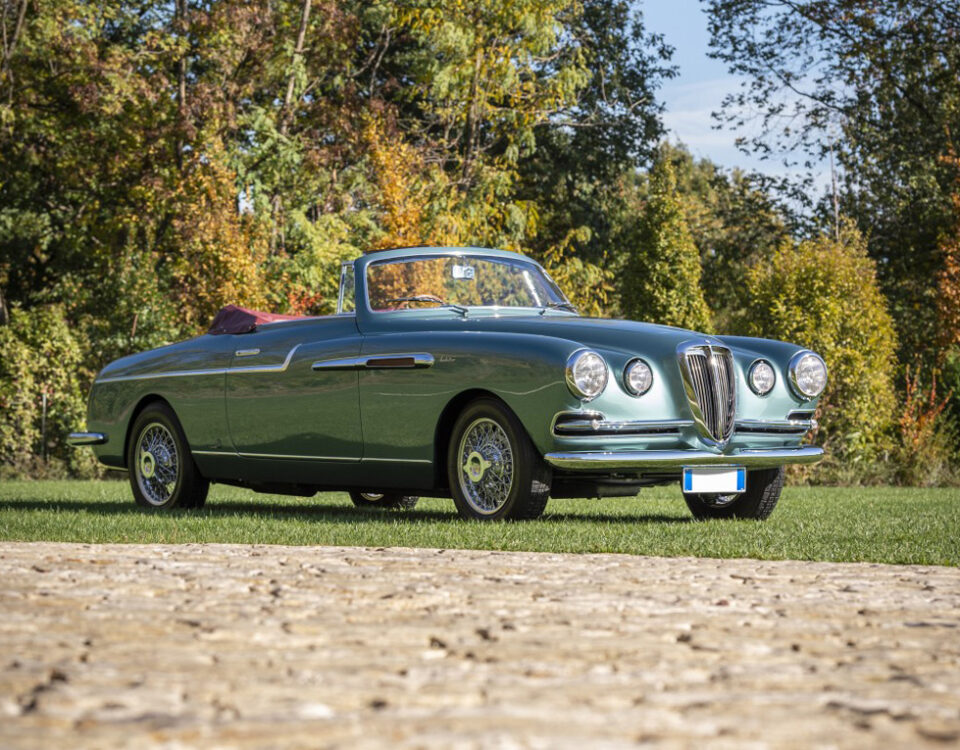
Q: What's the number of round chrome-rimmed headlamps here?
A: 4